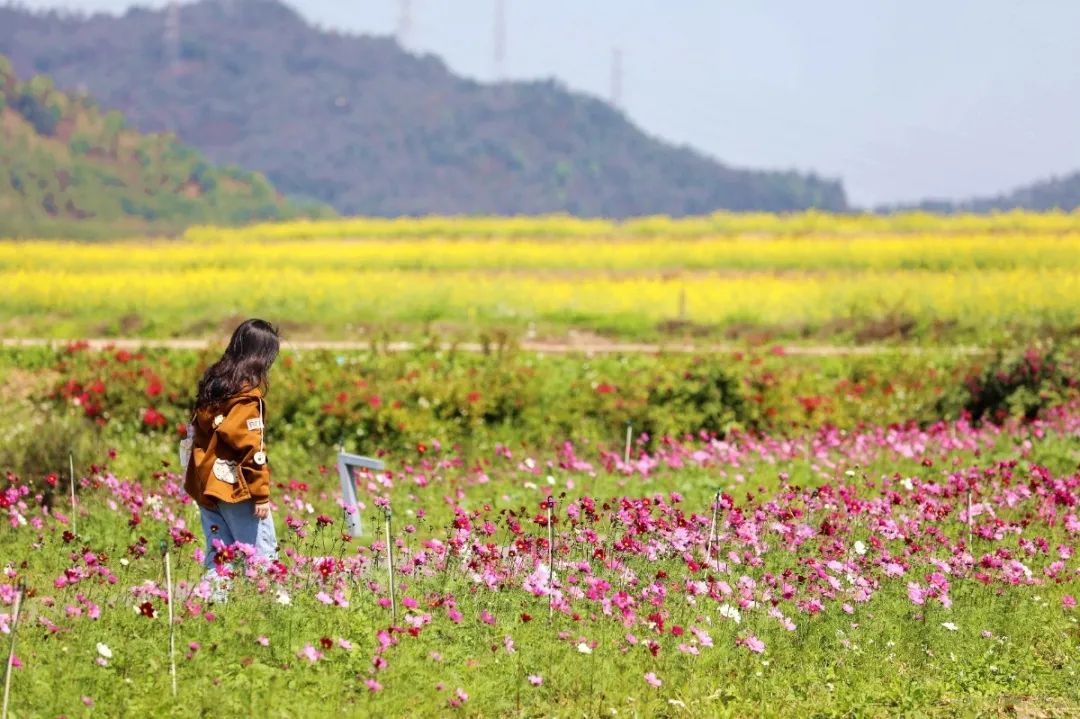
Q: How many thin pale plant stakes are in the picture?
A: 8